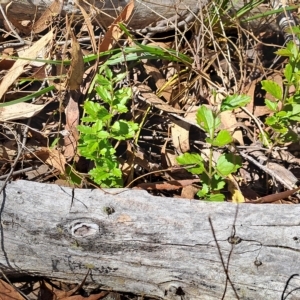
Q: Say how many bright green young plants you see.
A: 3